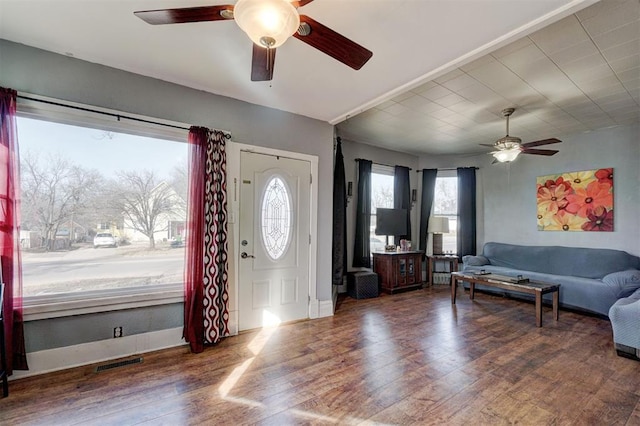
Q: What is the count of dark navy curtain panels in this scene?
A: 5